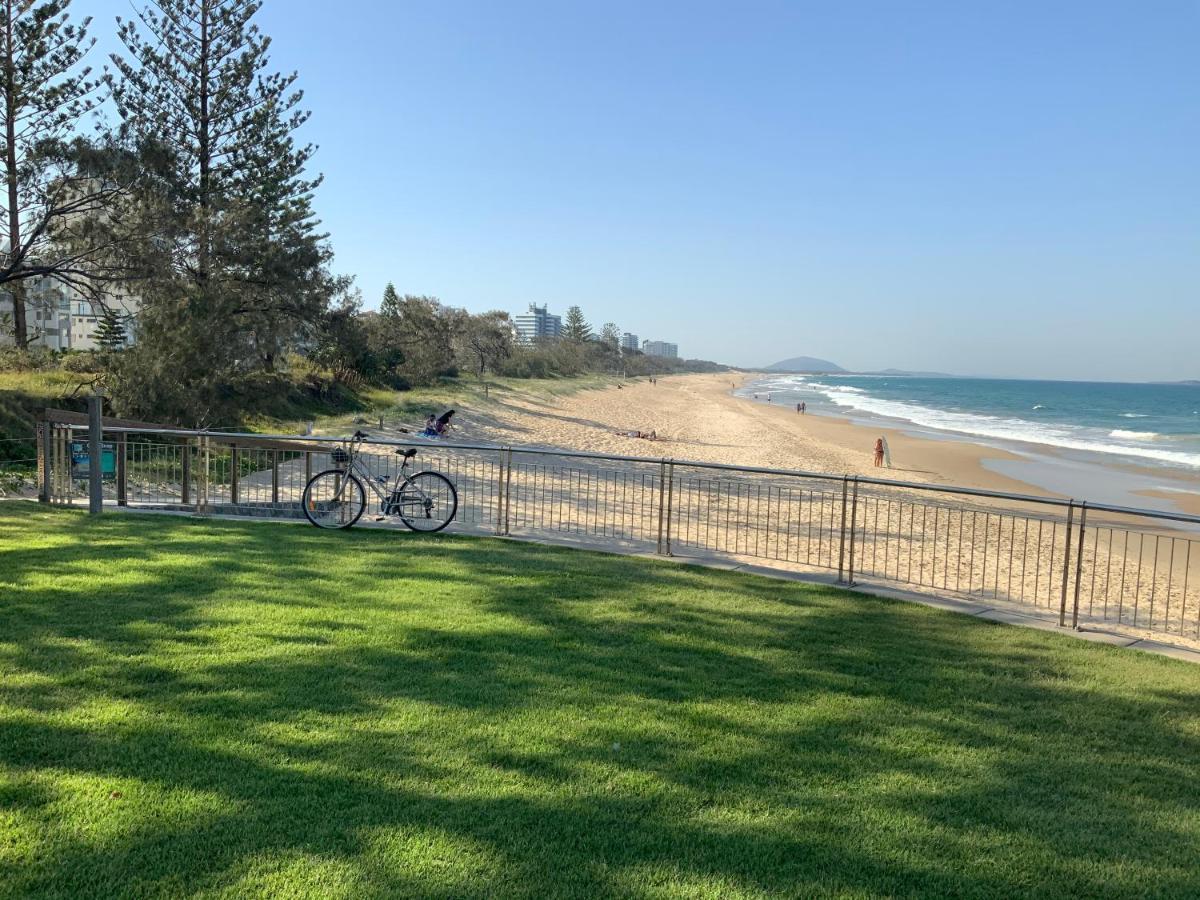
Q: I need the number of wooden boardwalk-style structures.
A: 1